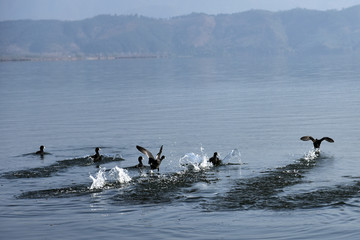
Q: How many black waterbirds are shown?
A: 6